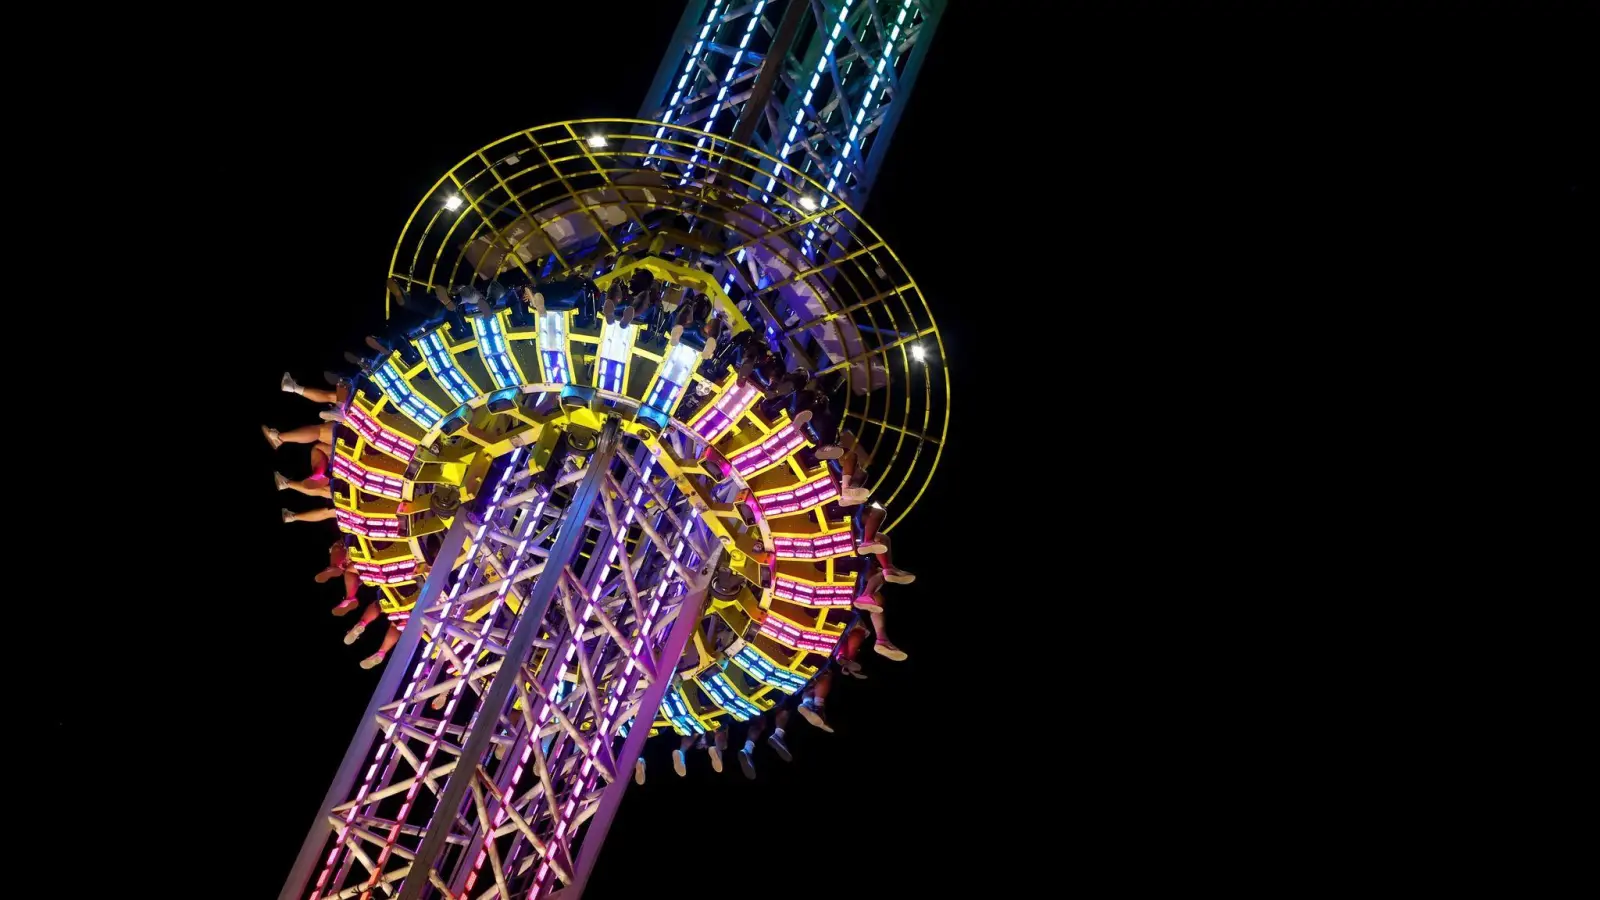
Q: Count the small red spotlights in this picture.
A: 0